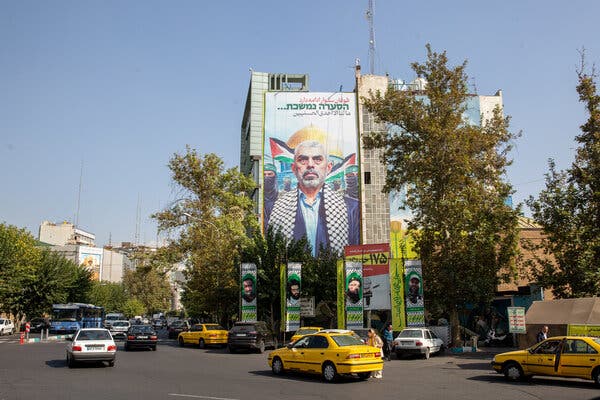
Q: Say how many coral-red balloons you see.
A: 0